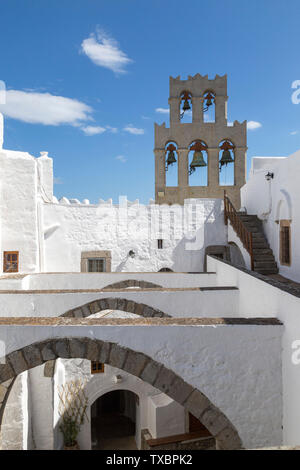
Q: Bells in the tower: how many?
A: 5